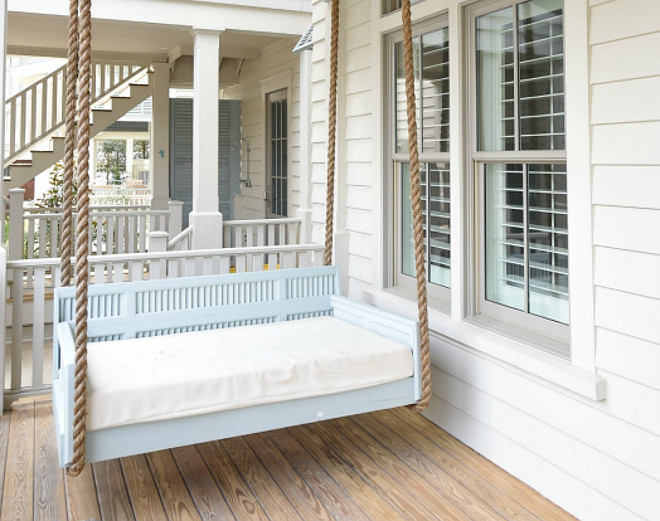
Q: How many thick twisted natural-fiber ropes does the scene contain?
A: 4